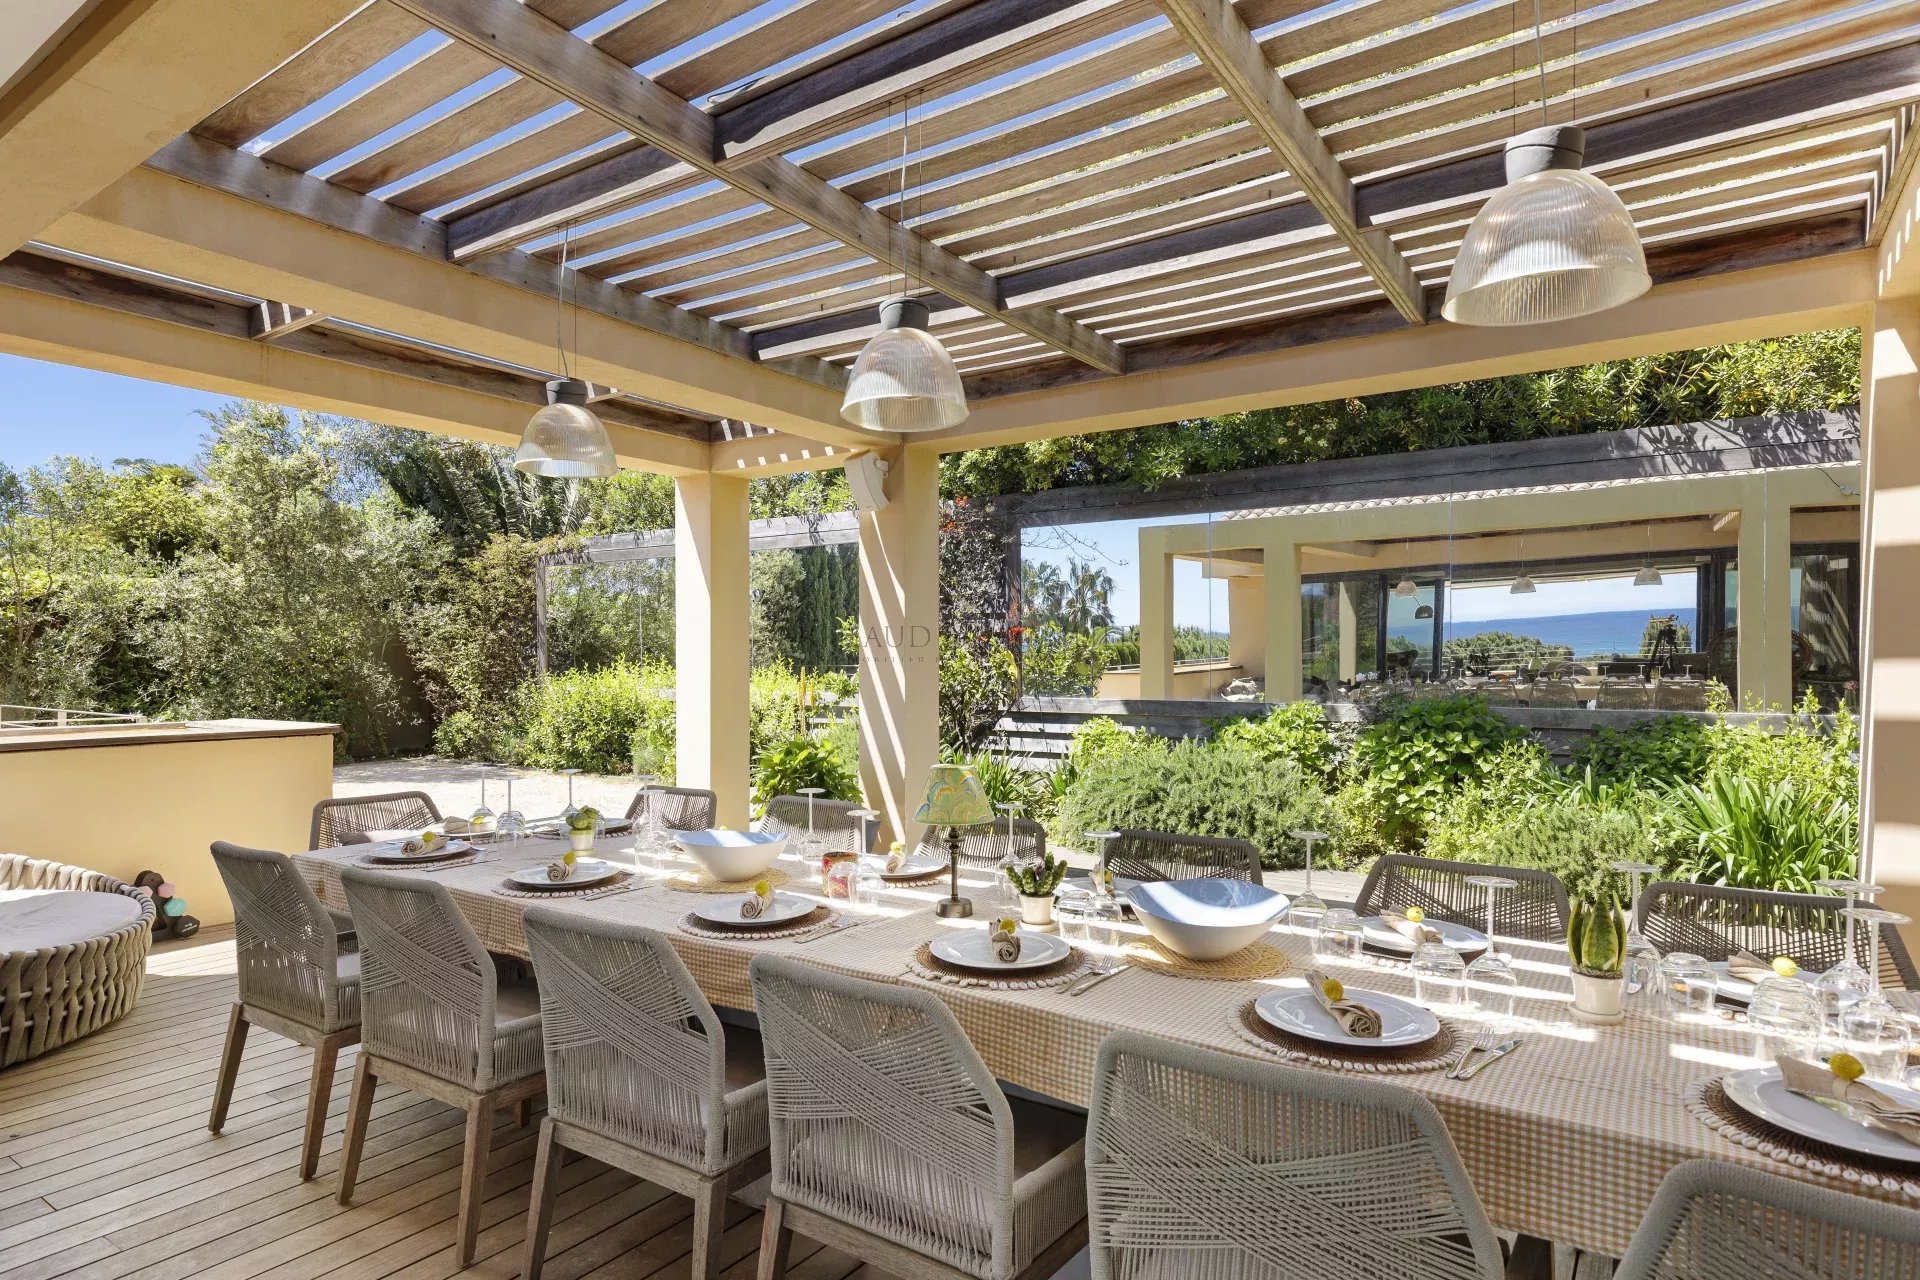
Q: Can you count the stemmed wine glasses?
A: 14